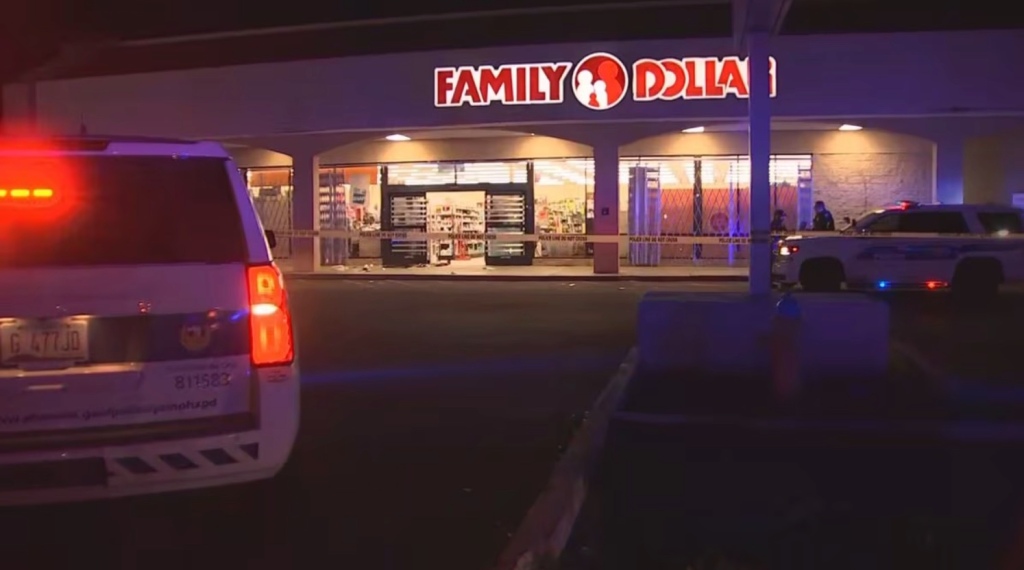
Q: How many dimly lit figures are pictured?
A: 2